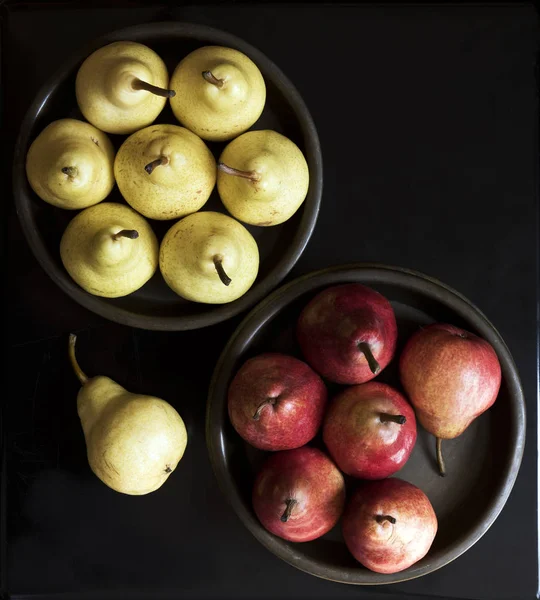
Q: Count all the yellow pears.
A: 8